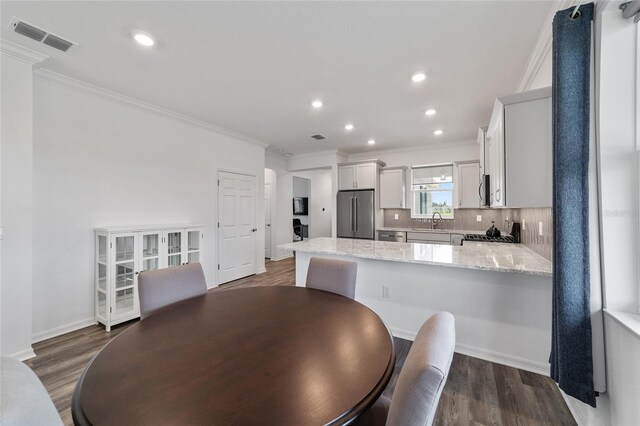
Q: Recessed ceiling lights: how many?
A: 7